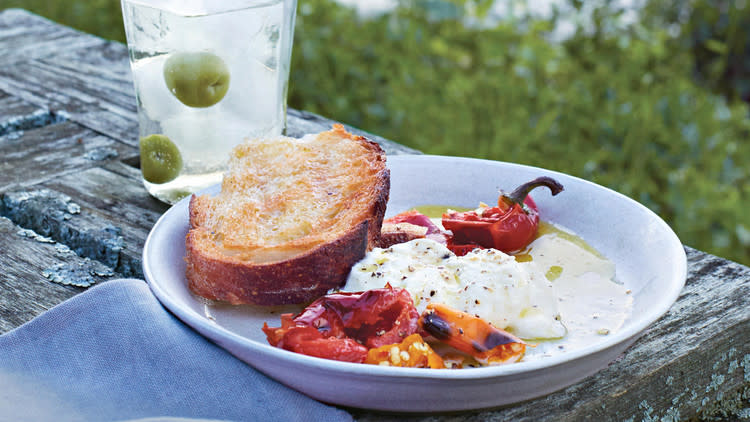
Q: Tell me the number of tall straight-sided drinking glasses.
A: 1